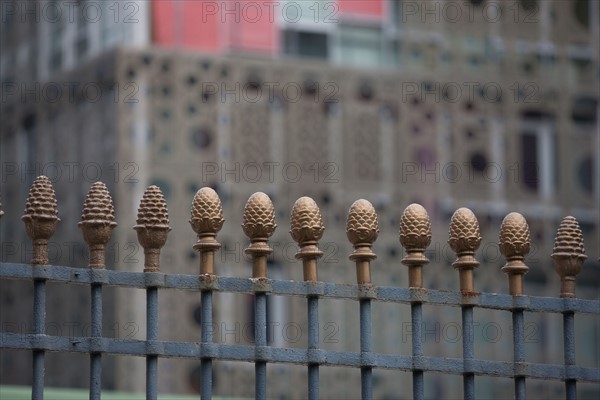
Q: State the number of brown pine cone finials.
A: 11